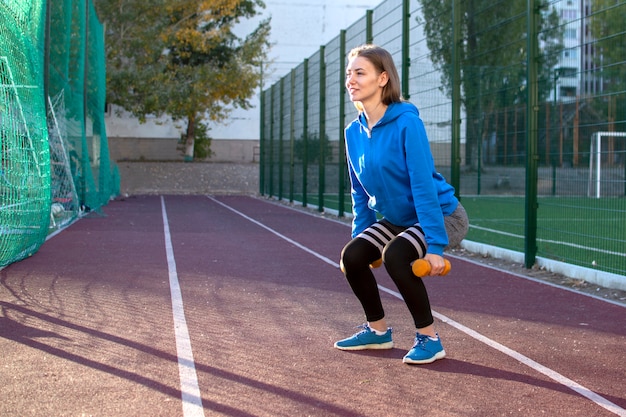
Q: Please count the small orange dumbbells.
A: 2